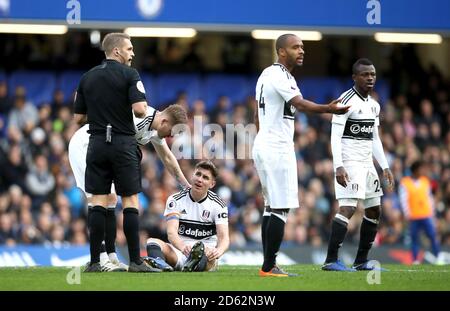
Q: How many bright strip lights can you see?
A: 4